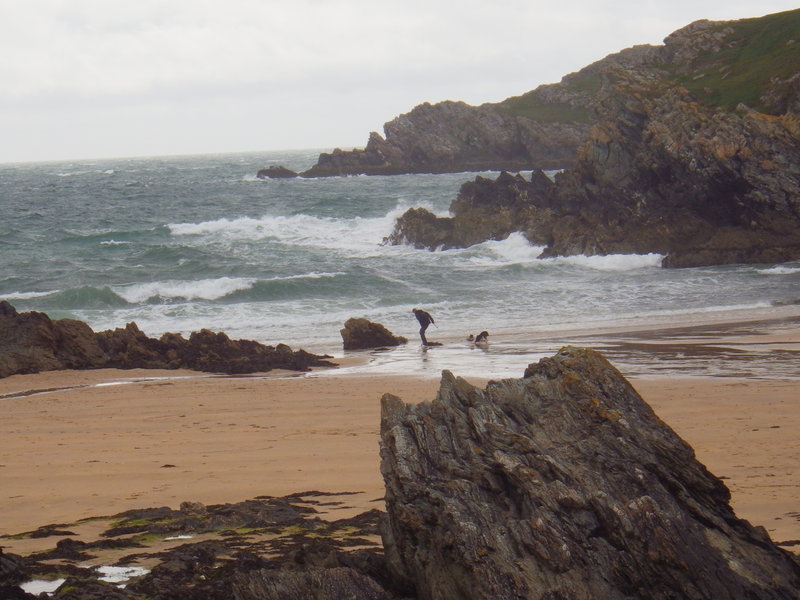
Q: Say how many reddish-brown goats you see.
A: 0